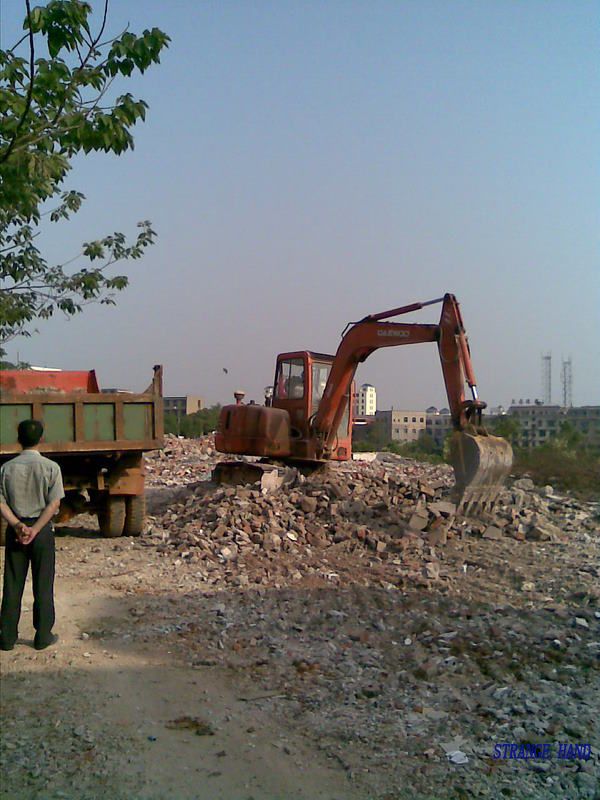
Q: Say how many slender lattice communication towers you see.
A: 2